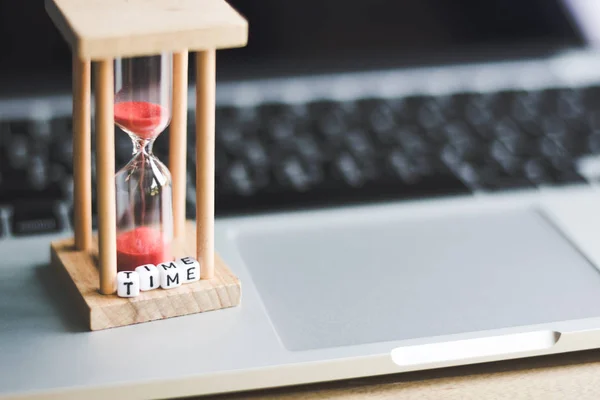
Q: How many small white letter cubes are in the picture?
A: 4